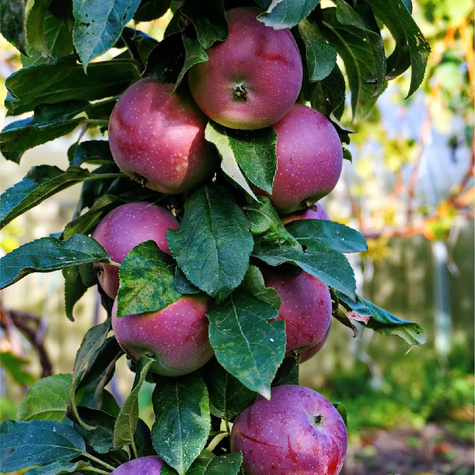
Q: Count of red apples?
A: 9